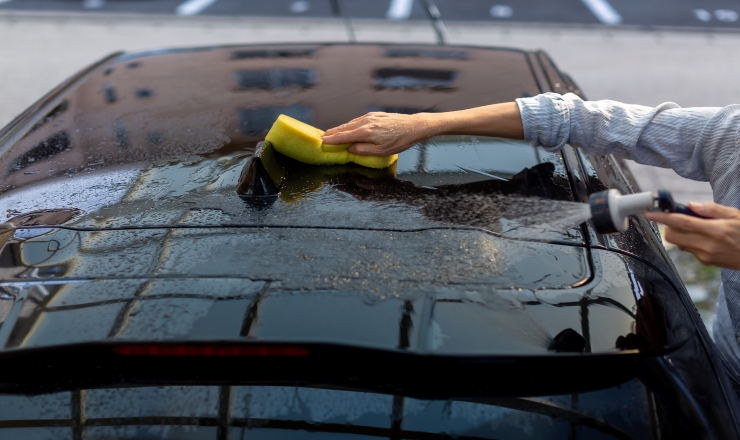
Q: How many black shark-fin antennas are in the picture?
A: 1